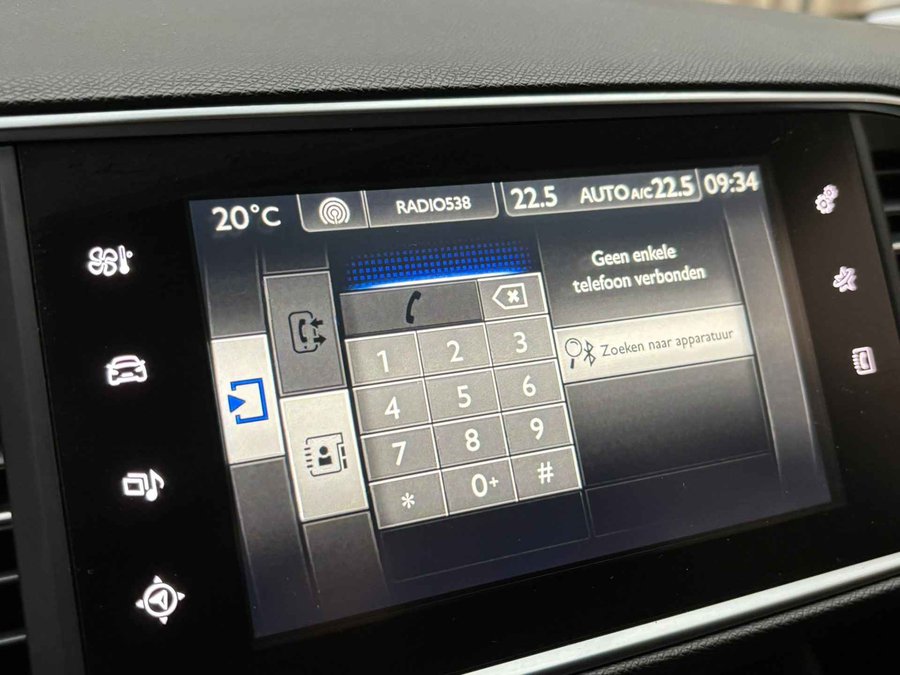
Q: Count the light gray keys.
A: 13